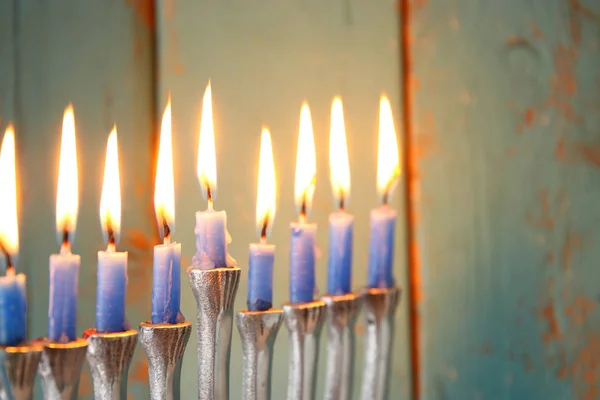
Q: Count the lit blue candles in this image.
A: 9